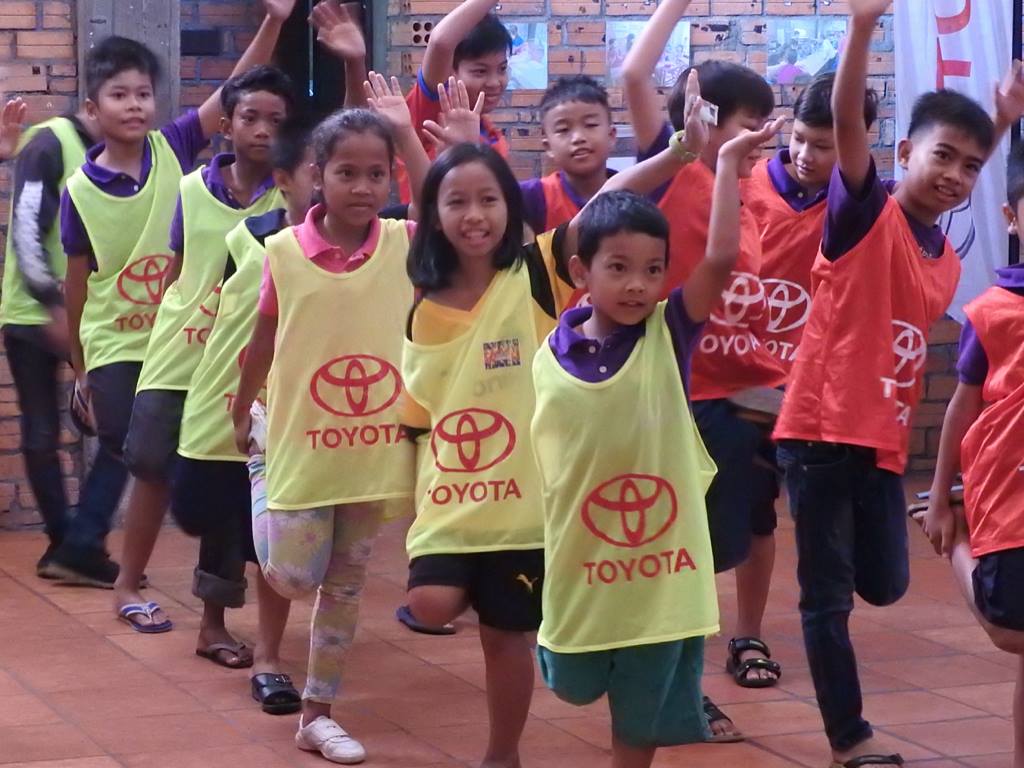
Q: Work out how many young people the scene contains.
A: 13